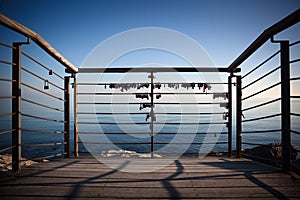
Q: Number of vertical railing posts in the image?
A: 7